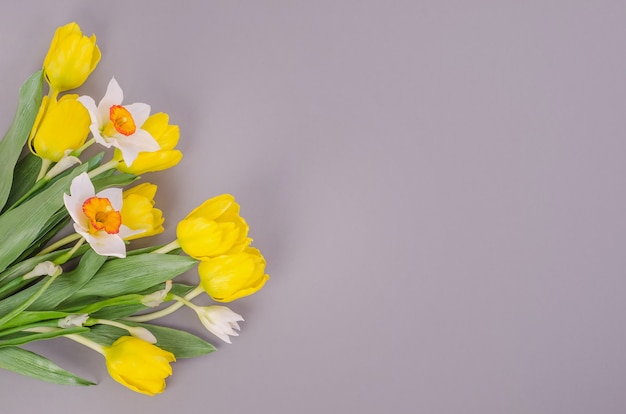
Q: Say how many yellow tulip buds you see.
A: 7